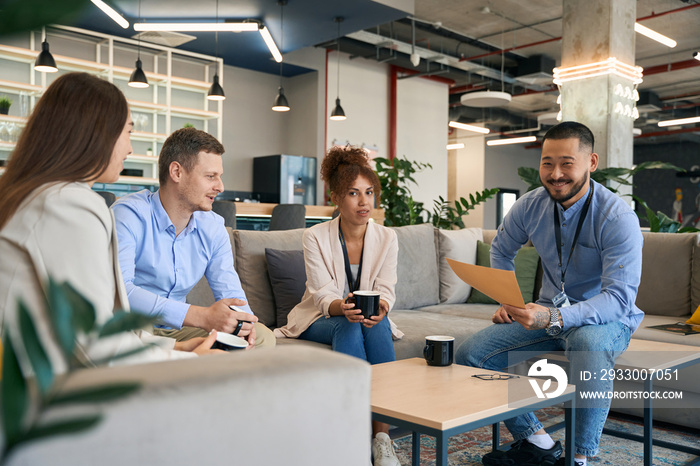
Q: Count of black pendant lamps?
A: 5